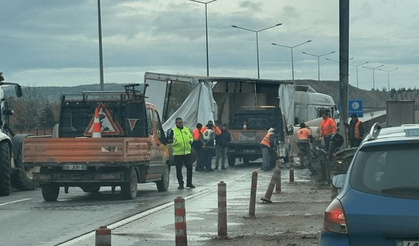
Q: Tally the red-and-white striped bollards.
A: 7